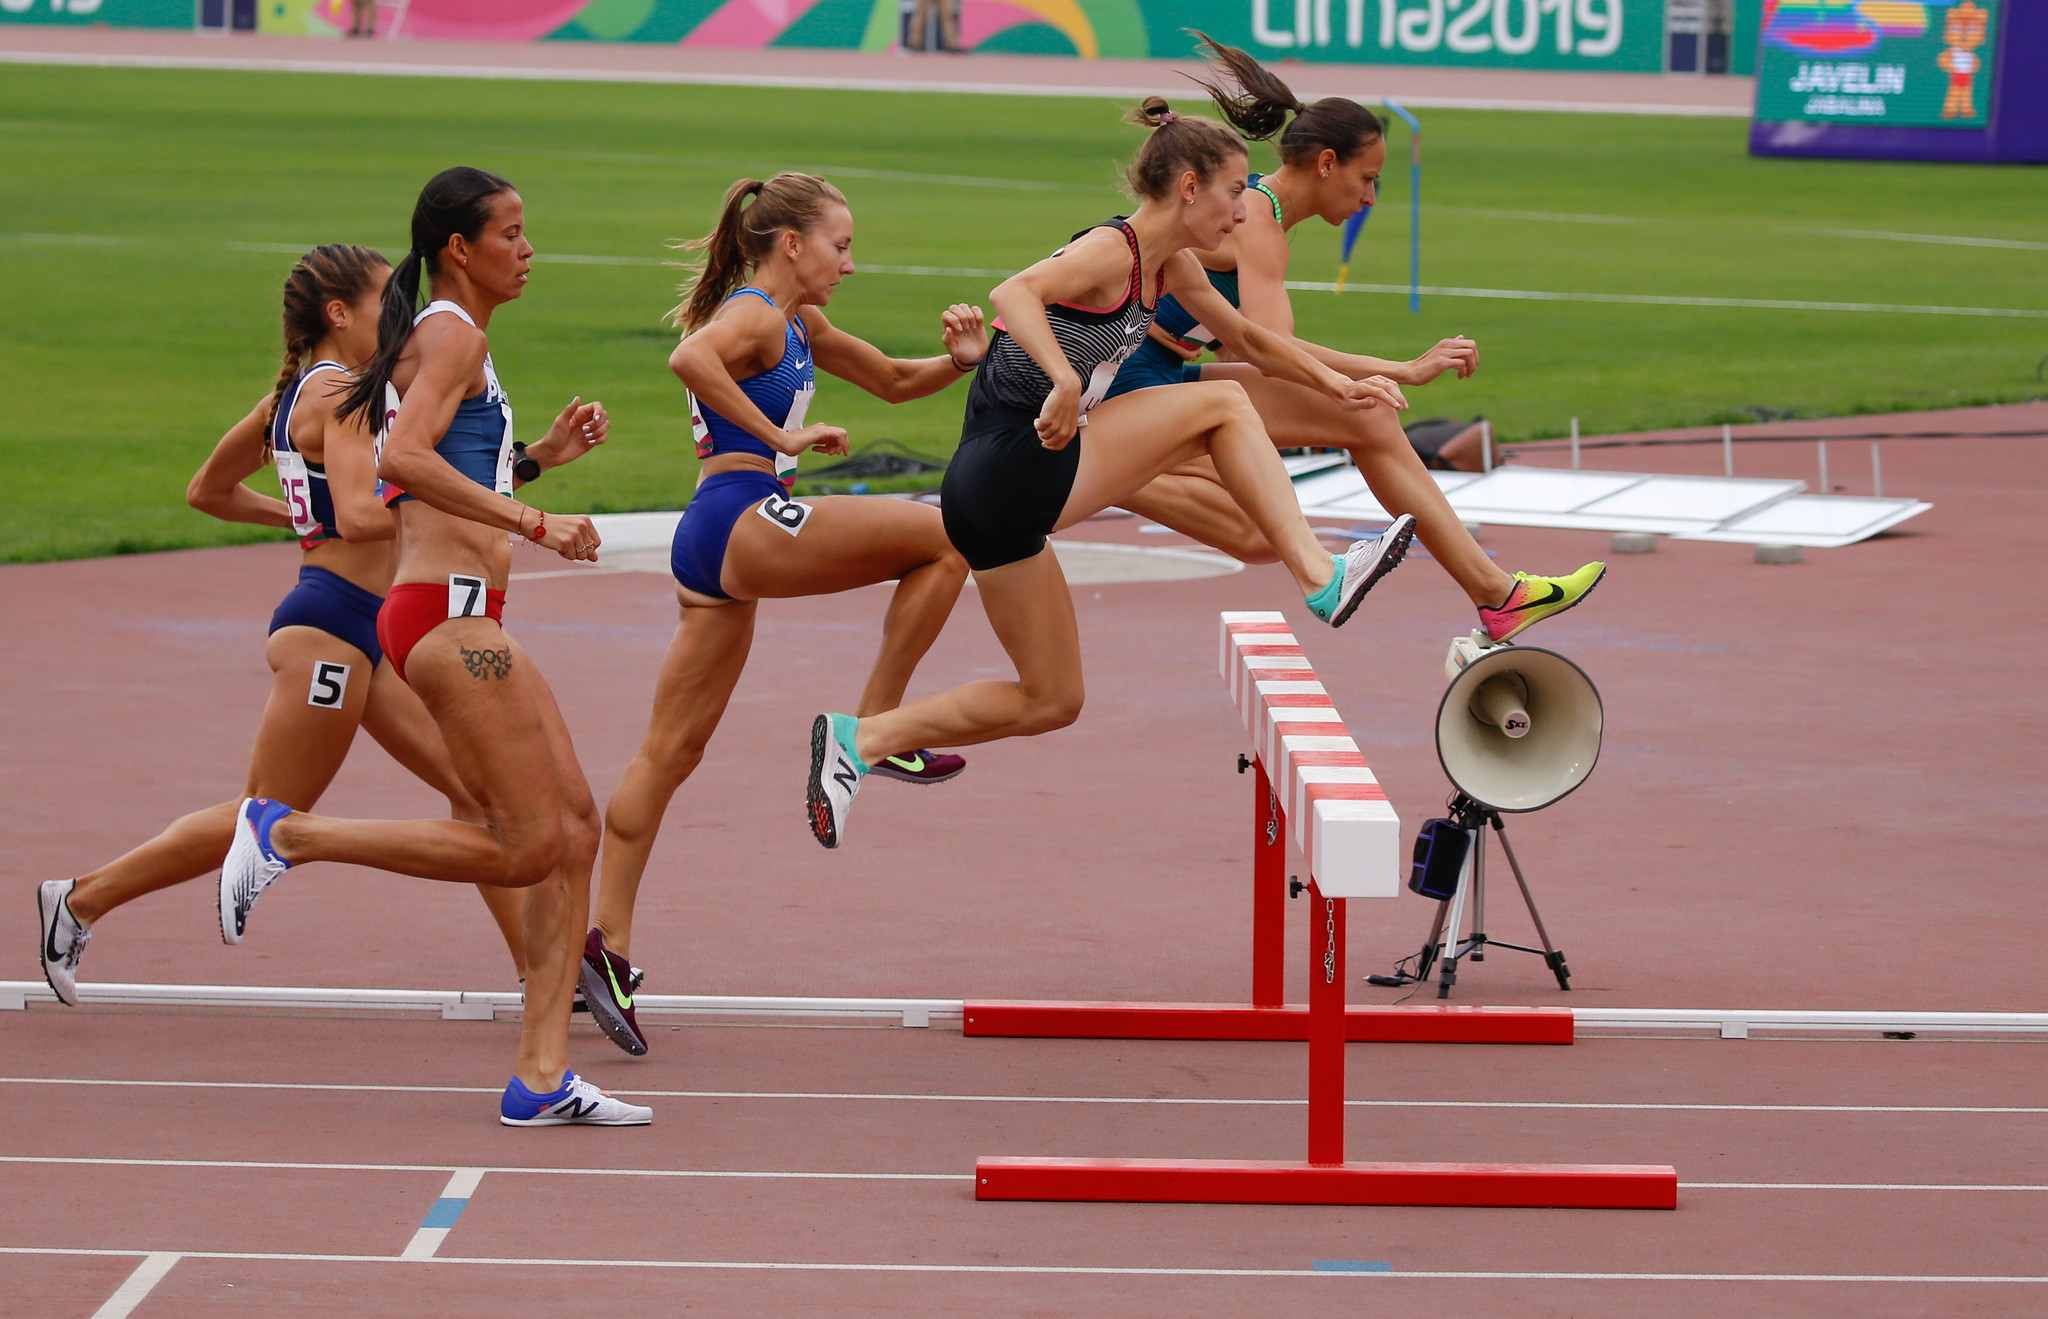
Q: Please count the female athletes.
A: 5